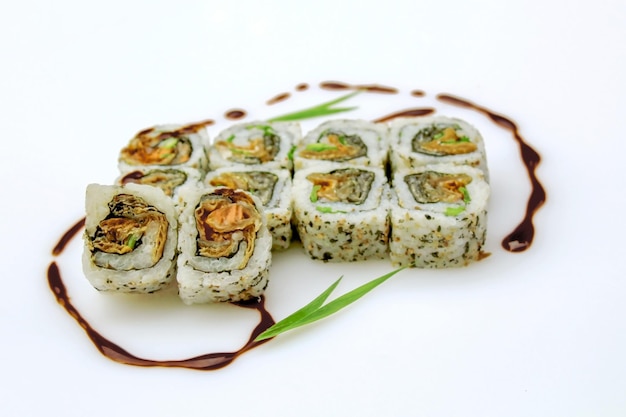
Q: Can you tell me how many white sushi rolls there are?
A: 10